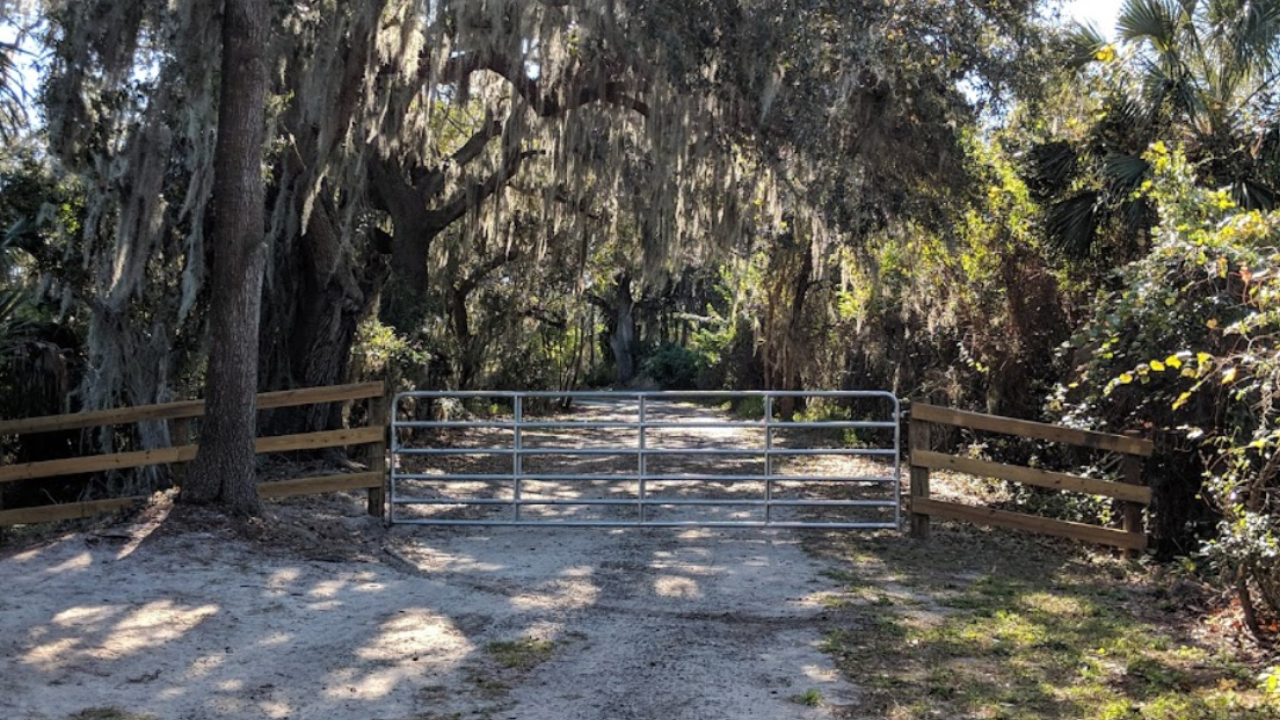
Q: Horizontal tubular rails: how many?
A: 6